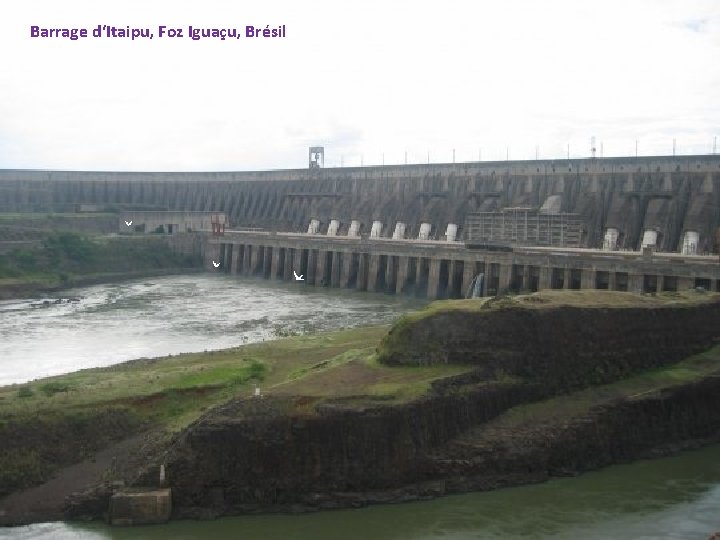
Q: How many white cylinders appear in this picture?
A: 10